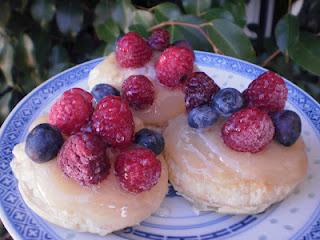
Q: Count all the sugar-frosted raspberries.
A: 11